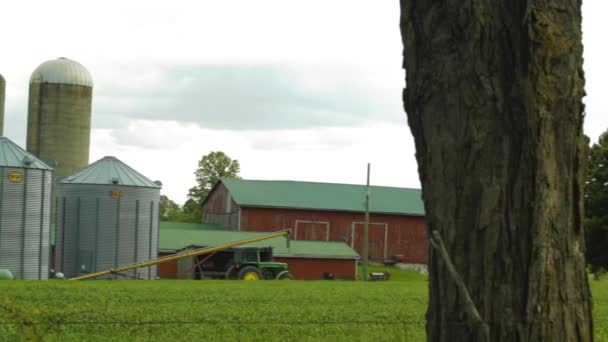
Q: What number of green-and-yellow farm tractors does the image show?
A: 1